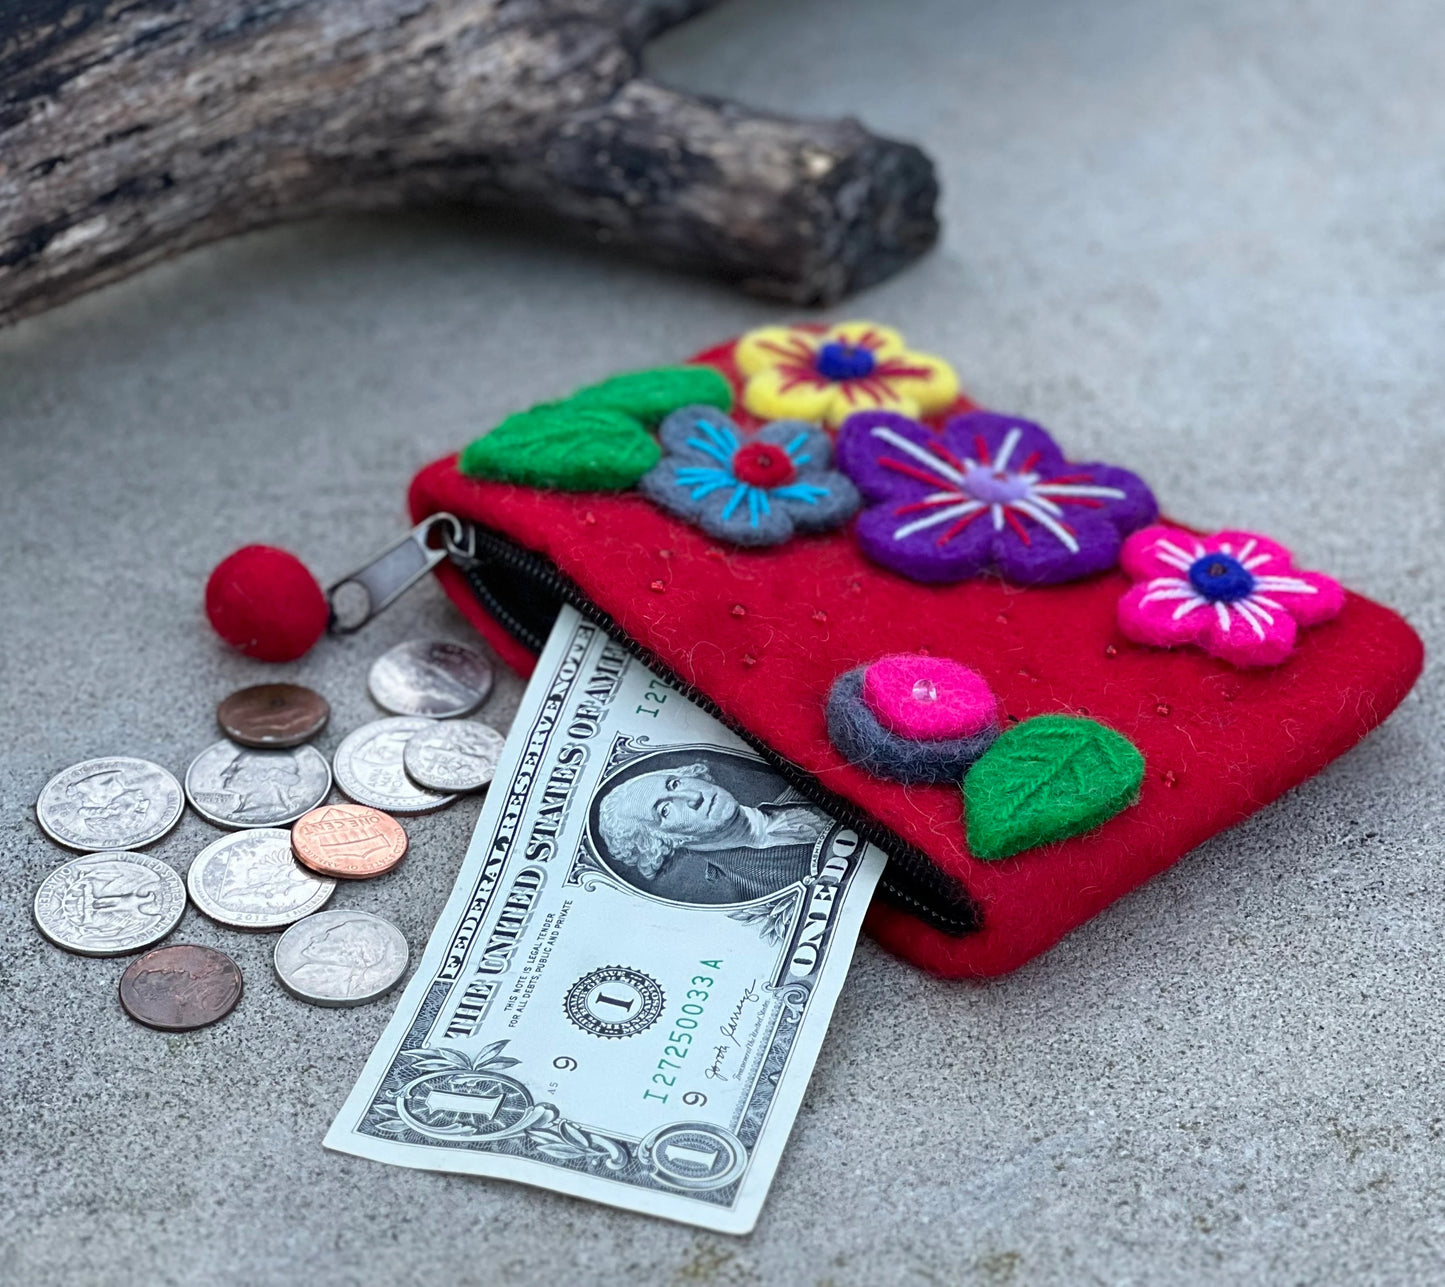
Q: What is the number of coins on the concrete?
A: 11